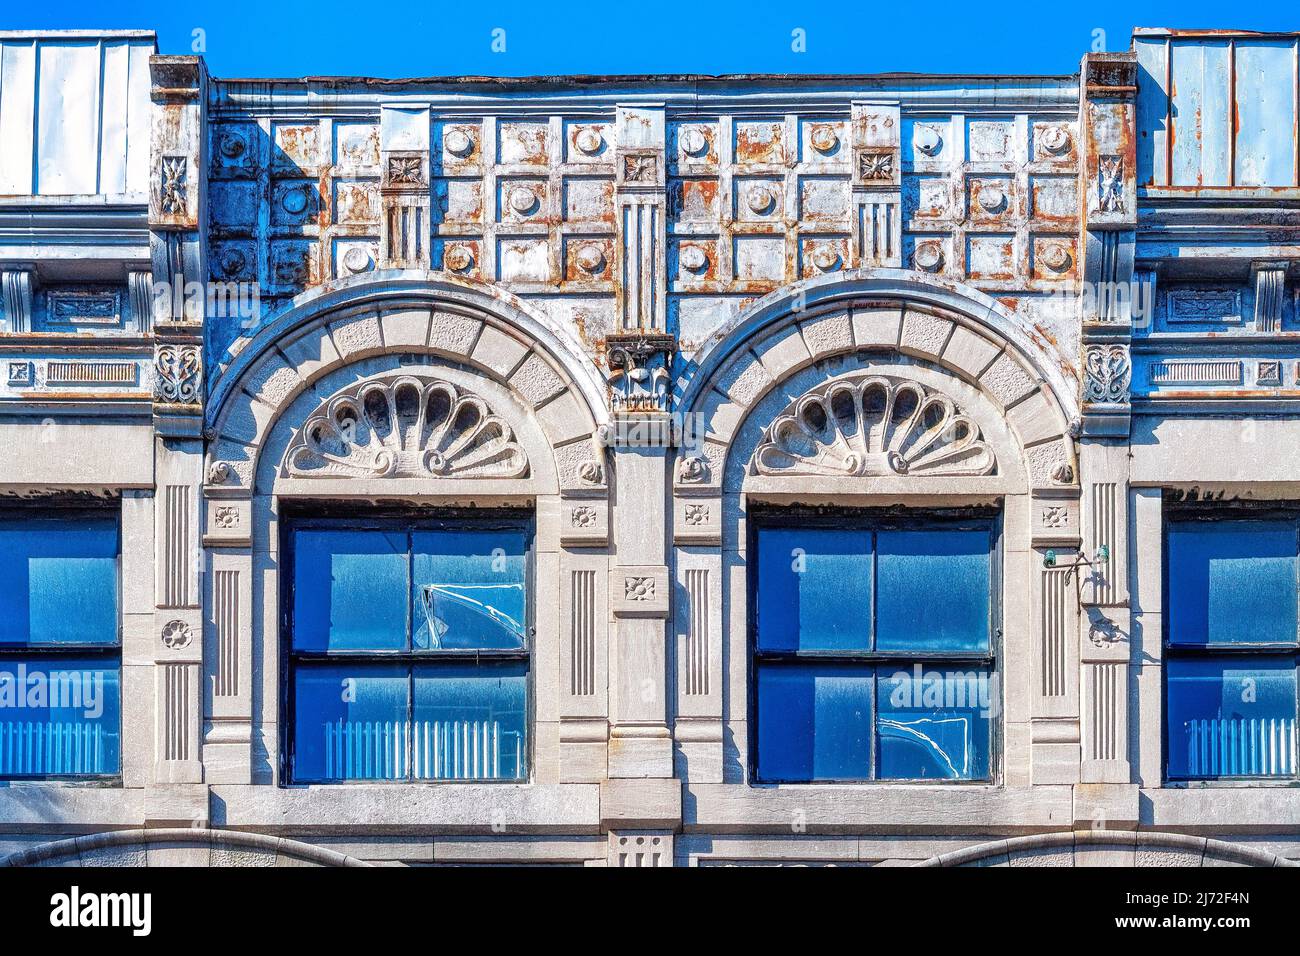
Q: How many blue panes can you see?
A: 12